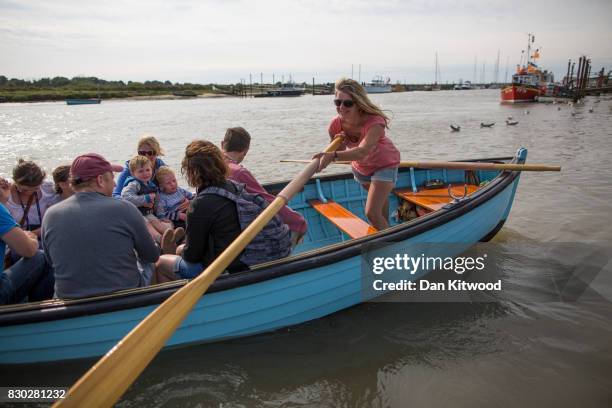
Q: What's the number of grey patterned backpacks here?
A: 1